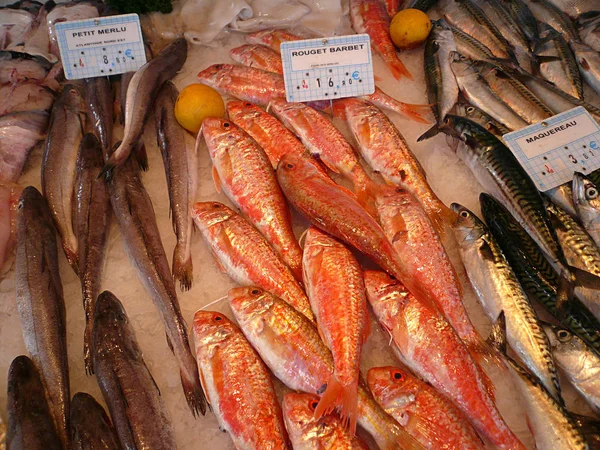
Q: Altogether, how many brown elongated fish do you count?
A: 11